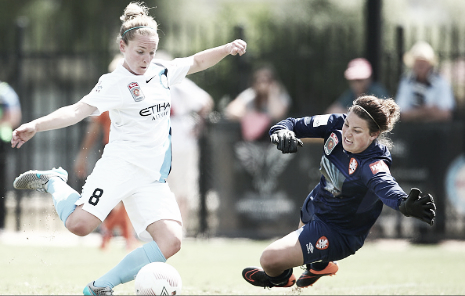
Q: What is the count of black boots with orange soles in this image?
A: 2